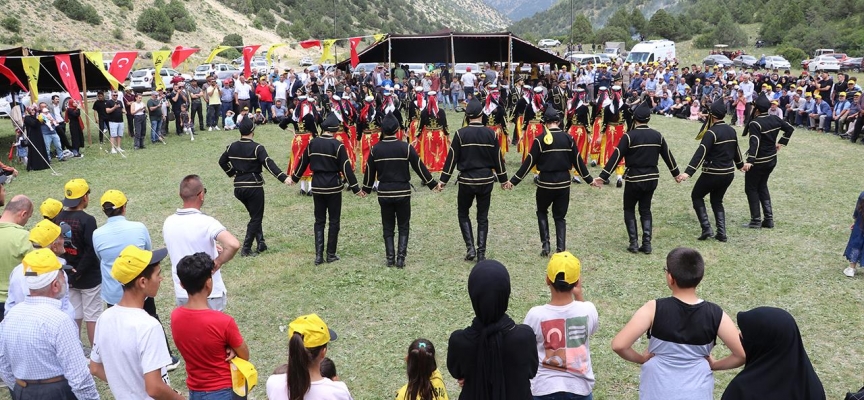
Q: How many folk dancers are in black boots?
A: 8